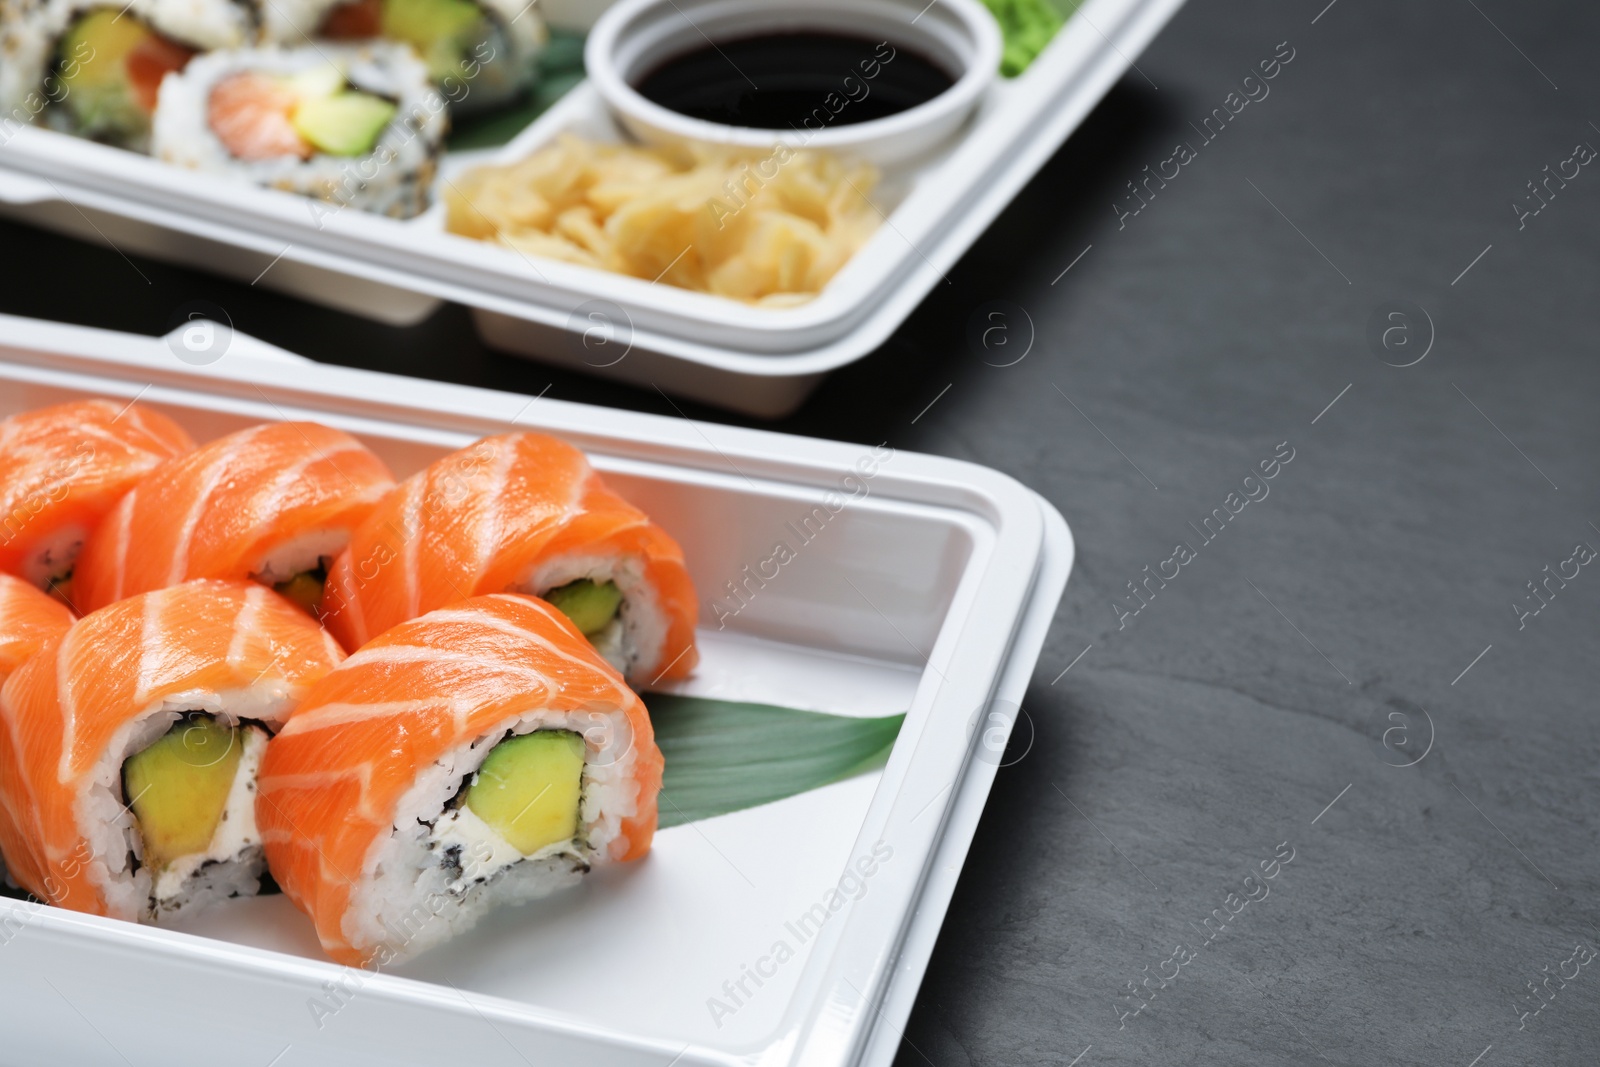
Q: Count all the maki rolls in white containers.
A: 9